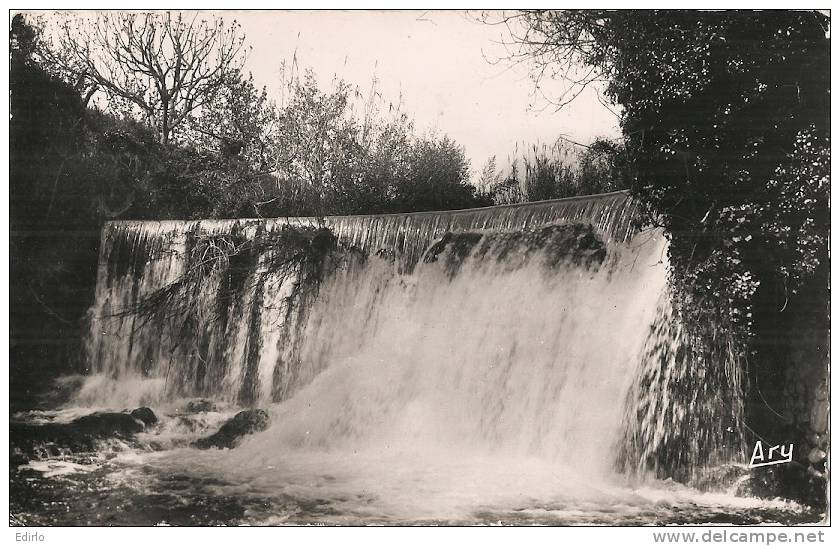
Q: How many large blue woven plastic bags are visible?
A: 0